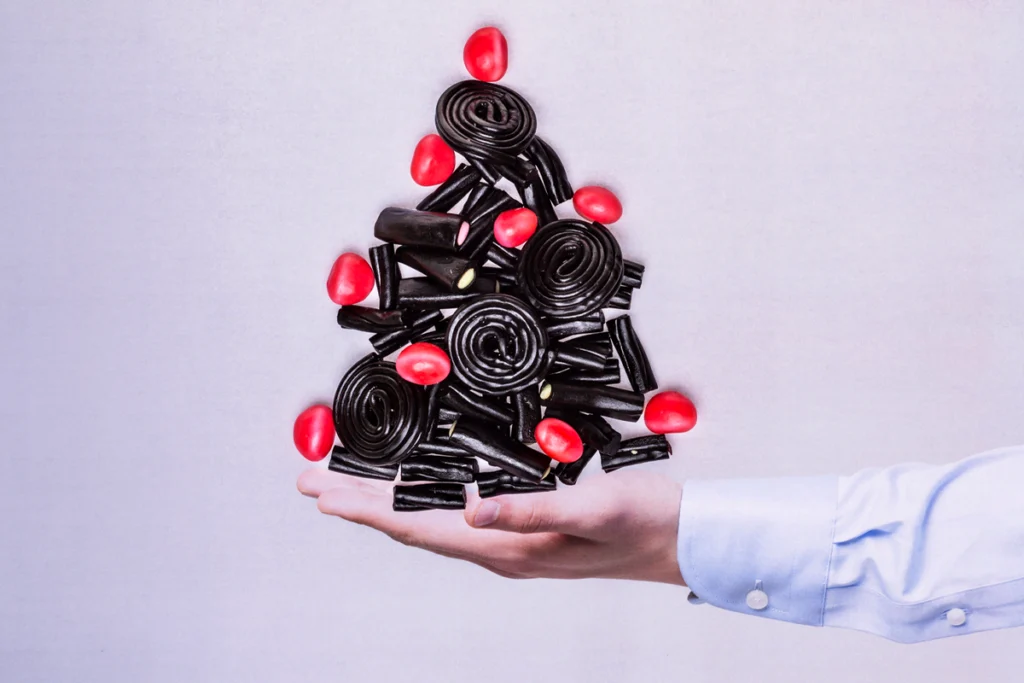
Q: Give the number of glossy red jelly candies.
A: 9